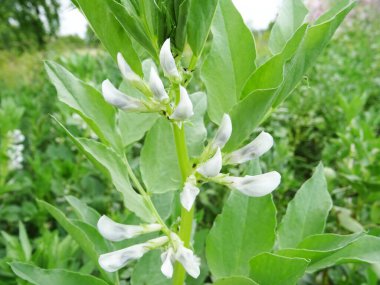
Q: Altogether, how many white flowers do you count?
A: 14